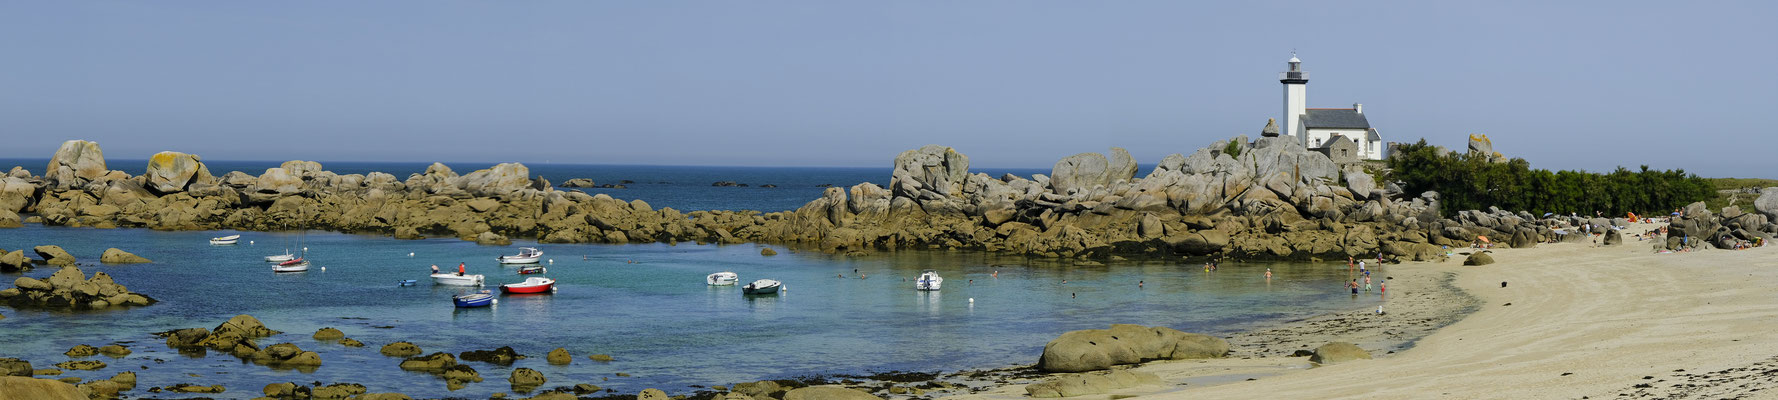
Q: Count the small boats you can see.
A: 12